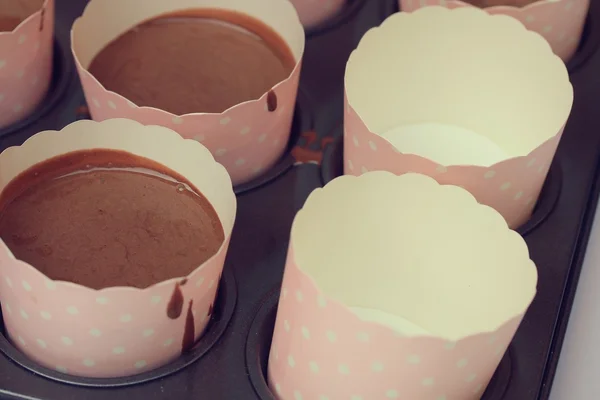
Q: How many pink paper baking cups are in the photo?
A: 7